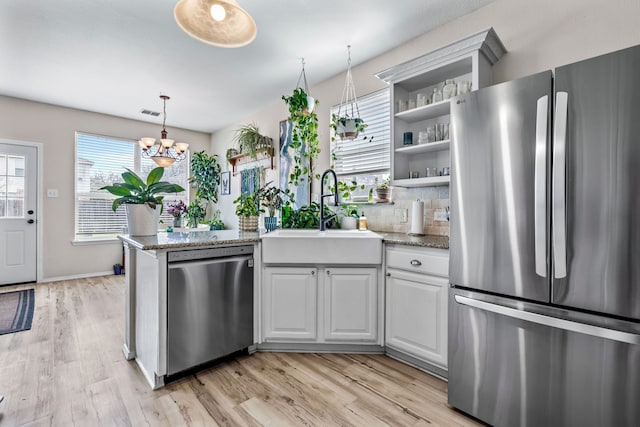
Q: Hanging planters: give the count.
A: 2